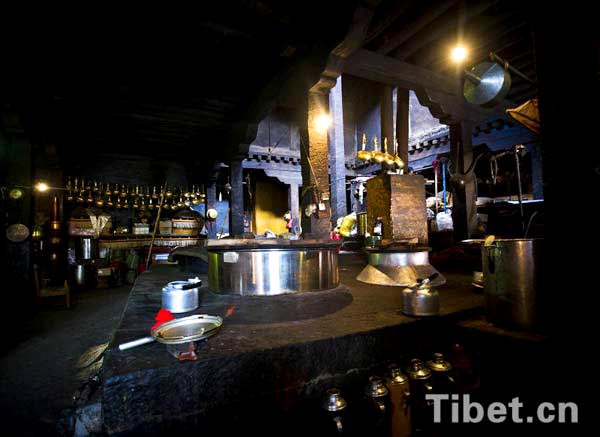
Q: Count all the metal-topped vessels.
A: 5